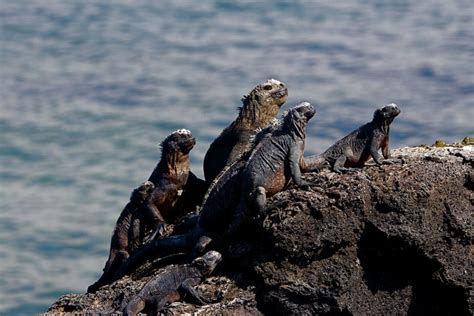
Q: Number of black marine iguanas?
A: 6